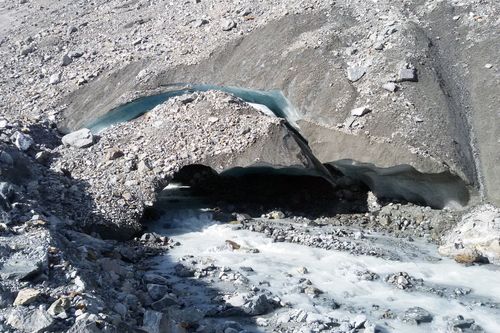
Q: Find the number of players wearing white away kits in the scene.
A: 0